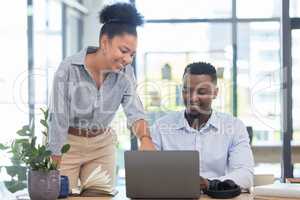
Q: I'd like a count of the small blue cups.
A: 1